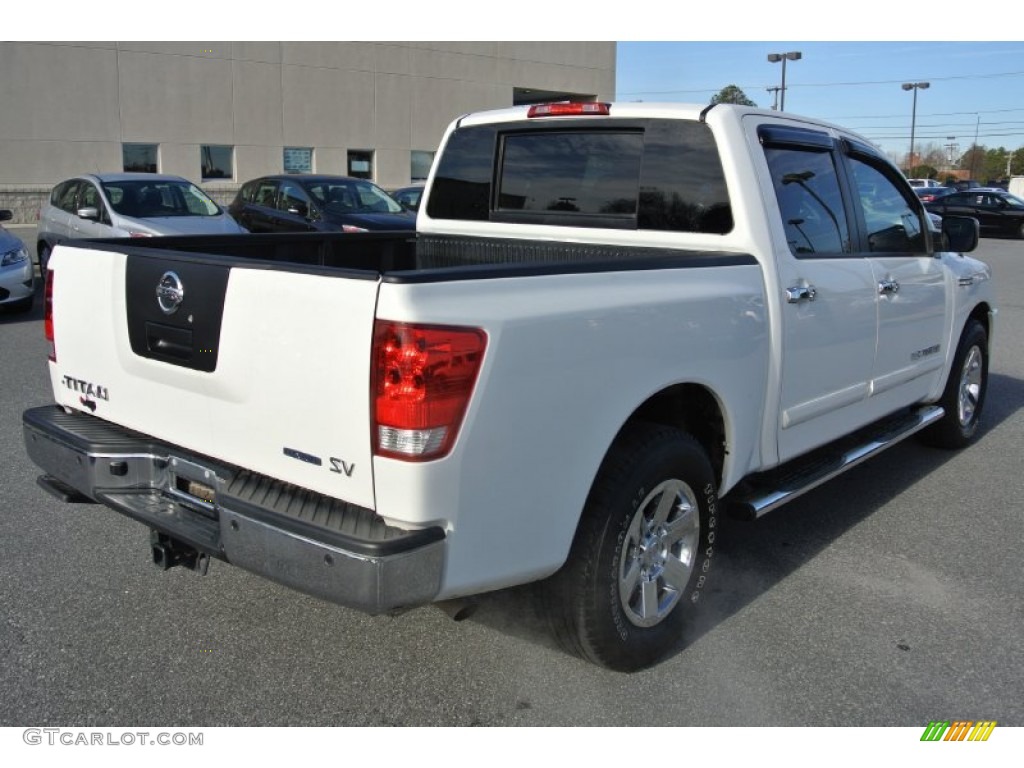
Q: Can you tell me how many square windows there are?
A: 5